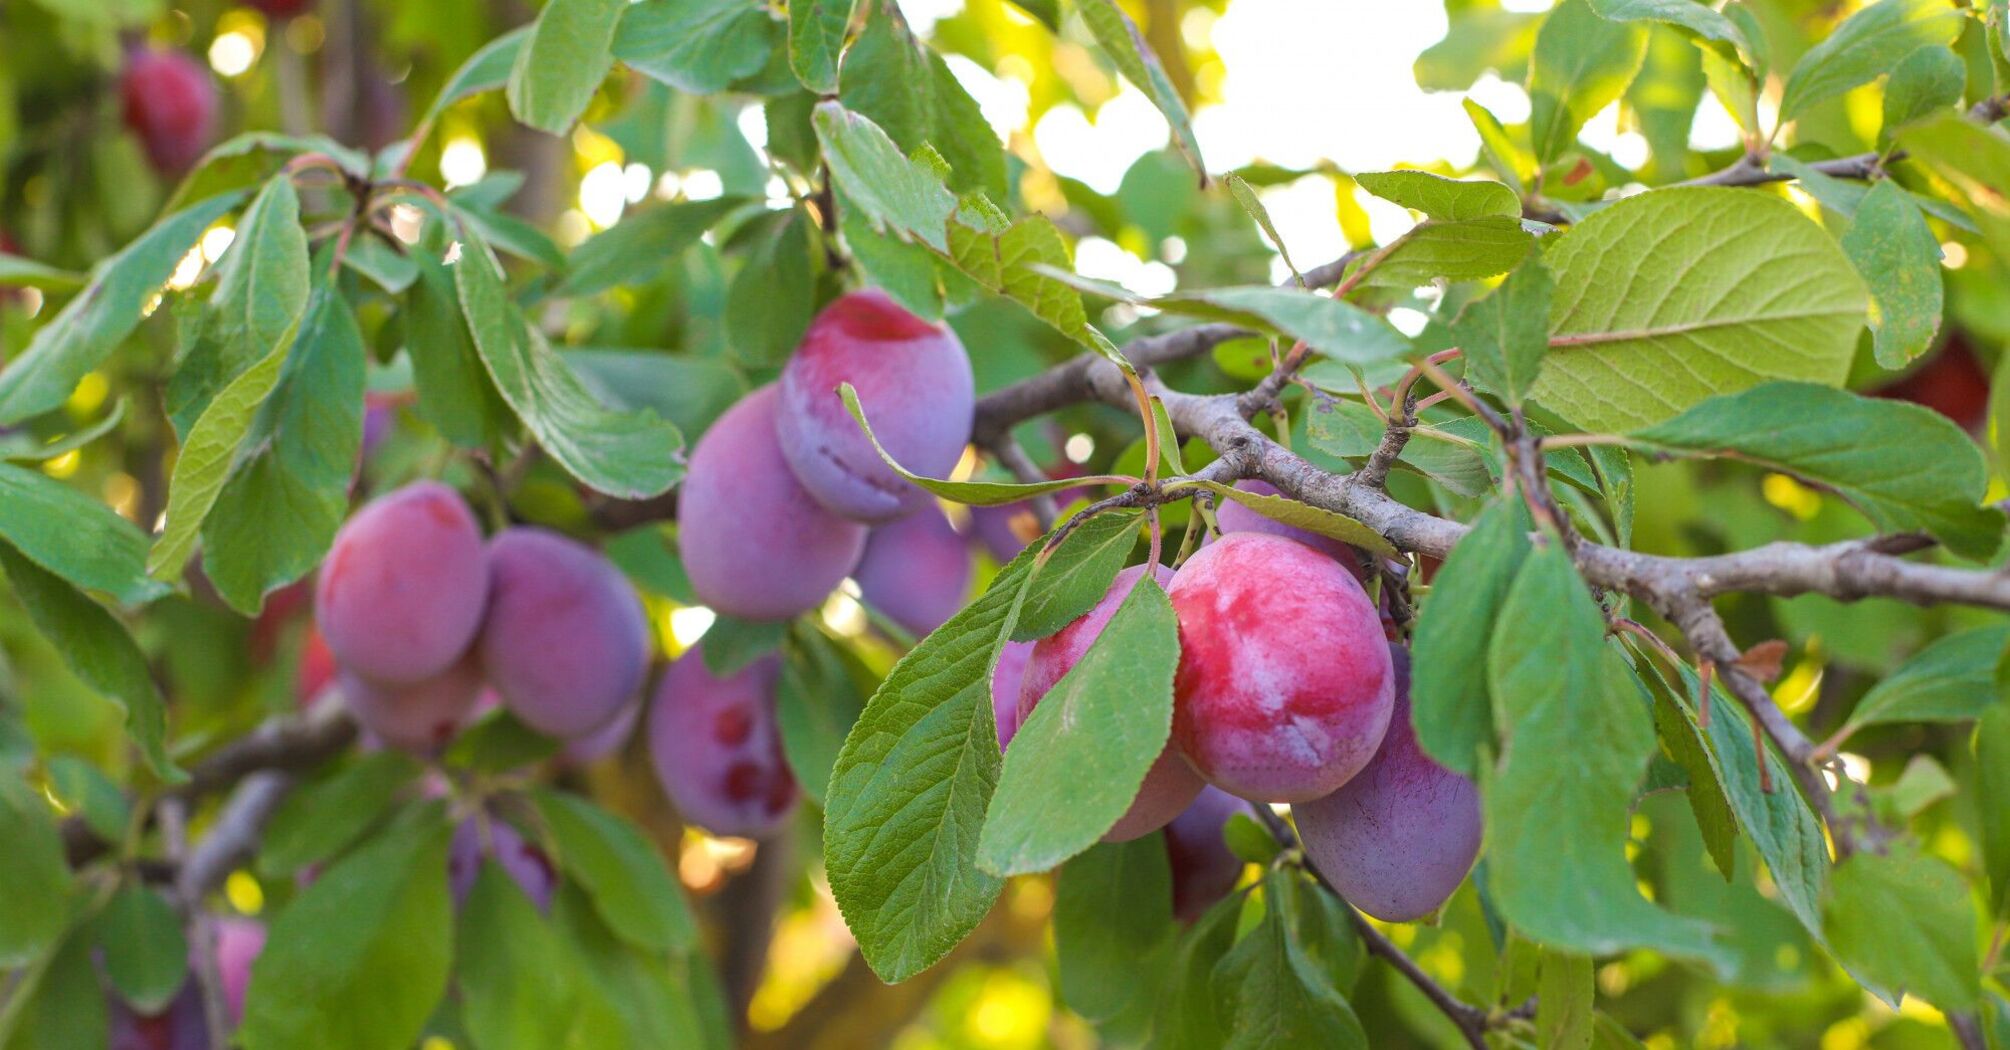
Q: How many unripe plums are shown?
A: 0